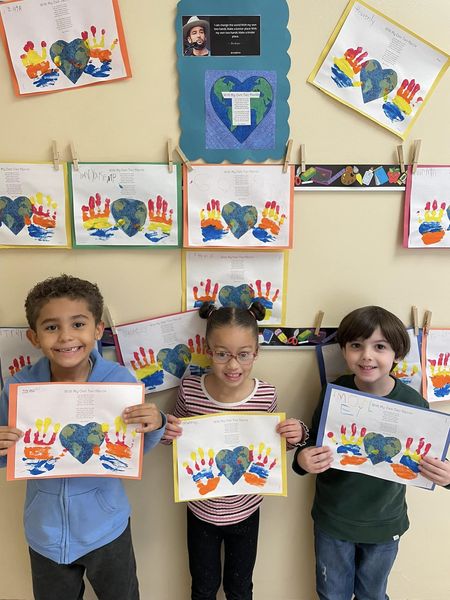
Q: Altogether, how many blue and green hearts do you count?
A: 11